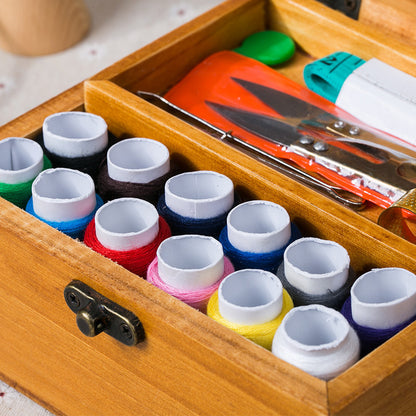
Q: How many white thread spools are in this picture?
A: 1